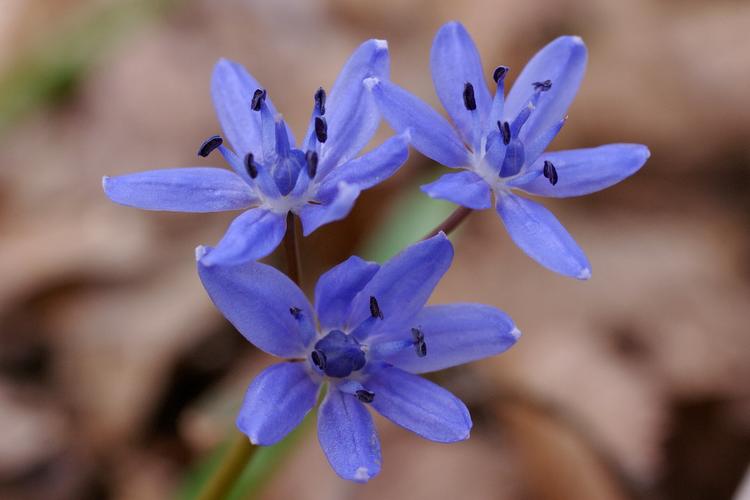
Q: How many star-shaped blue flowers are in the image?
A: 3